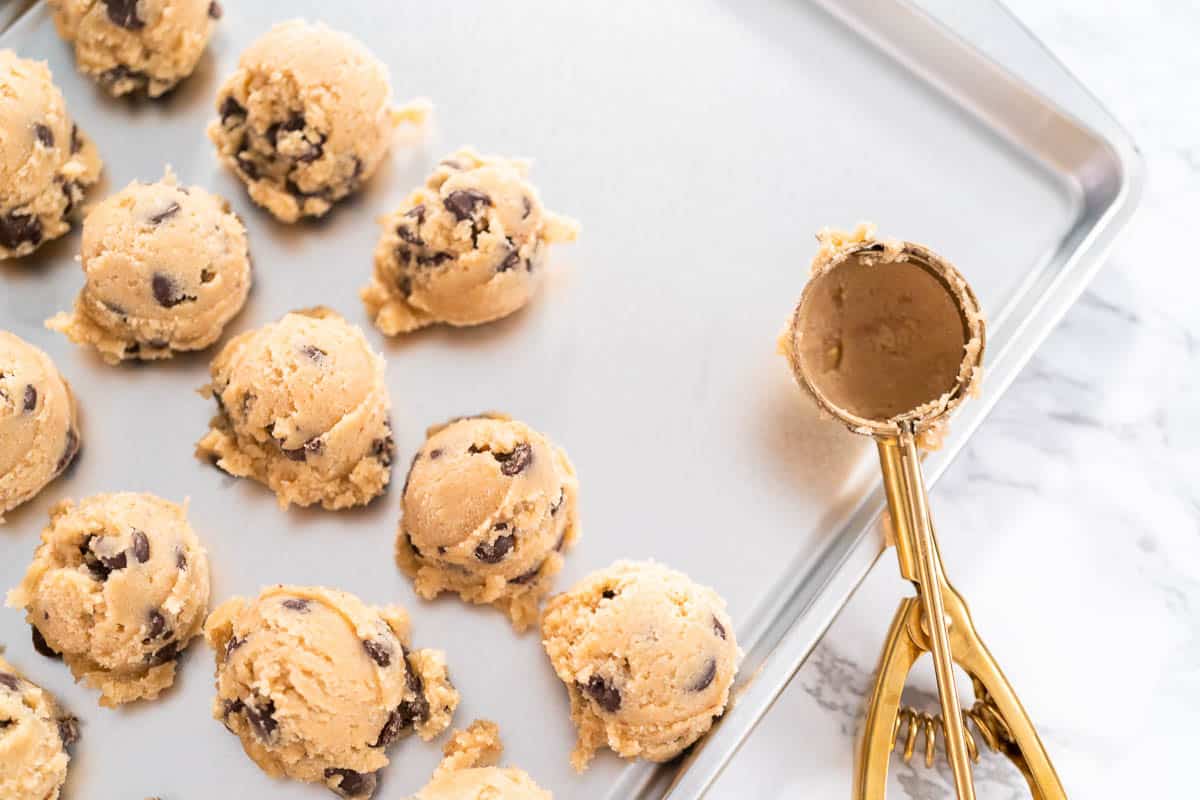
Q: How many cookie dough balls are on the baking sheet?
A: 13